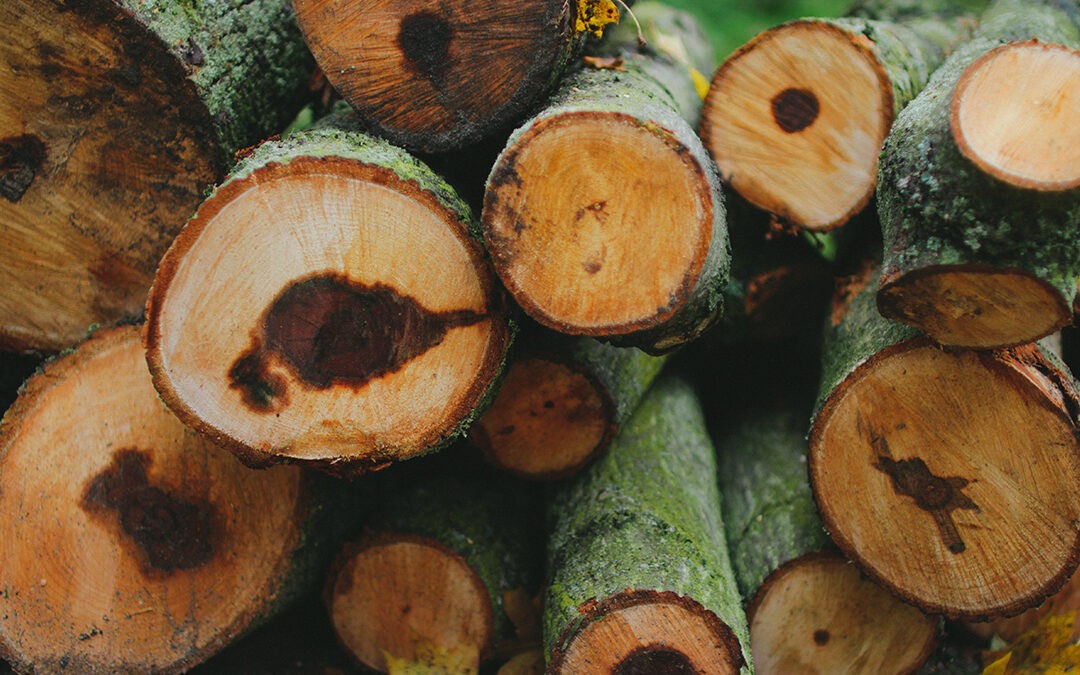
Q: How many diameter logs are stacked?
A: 13